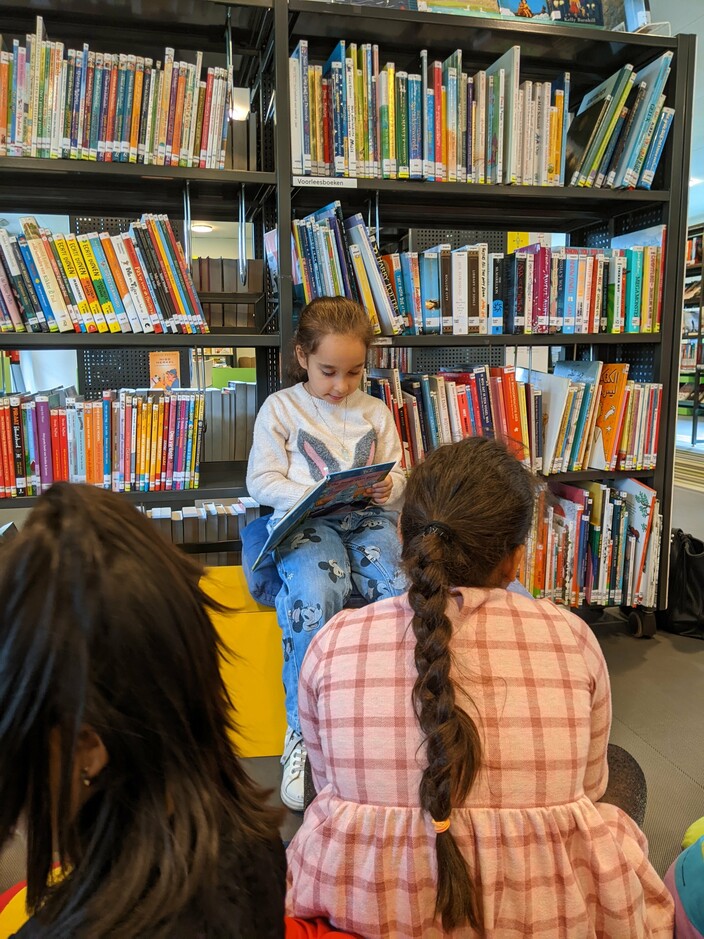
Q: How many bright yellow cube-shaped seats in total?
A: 1